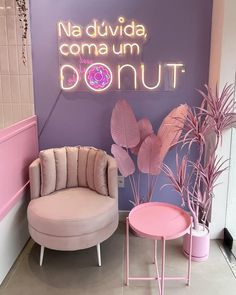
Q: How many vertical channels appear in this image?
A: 6